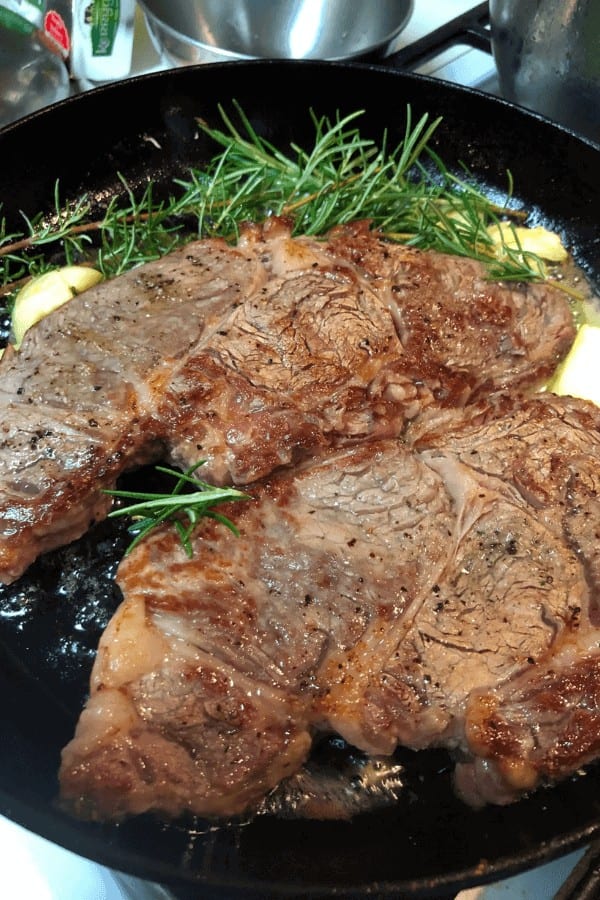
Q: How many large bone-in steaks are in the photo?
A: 2